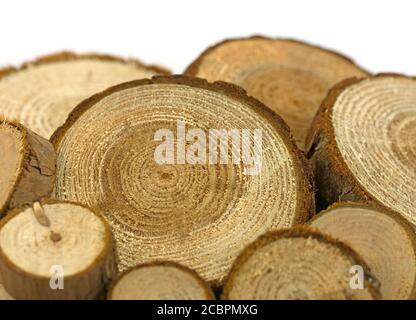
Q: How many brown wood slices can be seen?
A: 9